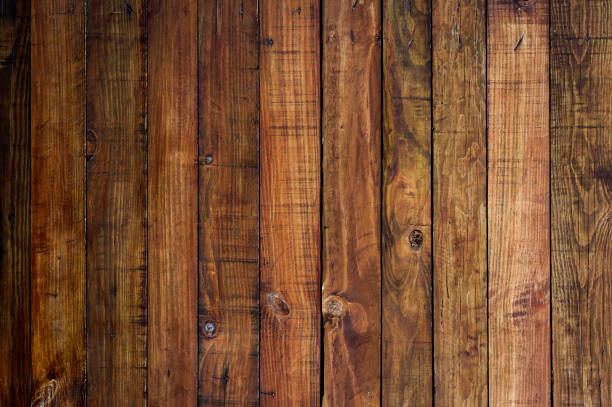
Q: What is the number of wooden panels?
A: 11